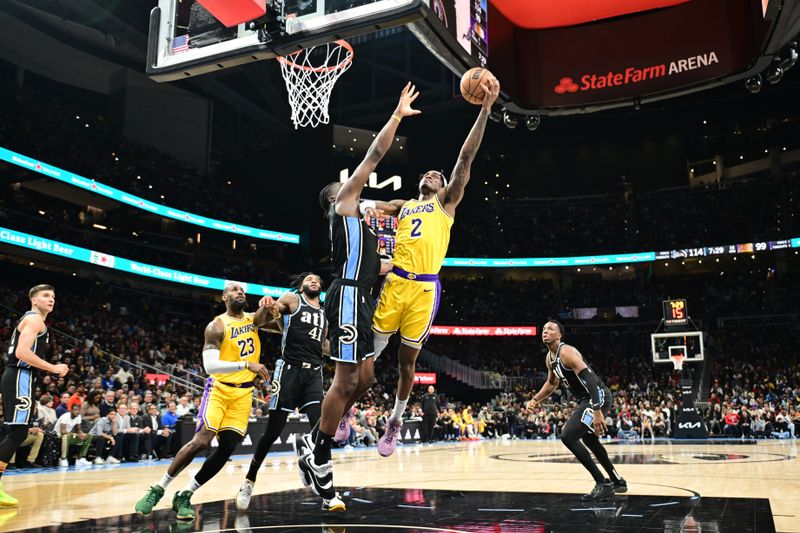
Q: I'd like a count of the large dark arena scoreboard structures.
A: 1